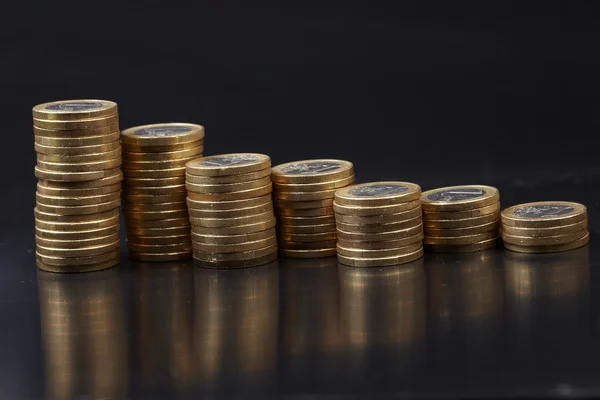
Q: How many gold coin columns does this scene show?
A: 7